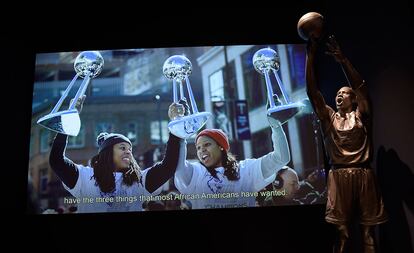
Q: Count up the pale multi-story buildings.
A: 1